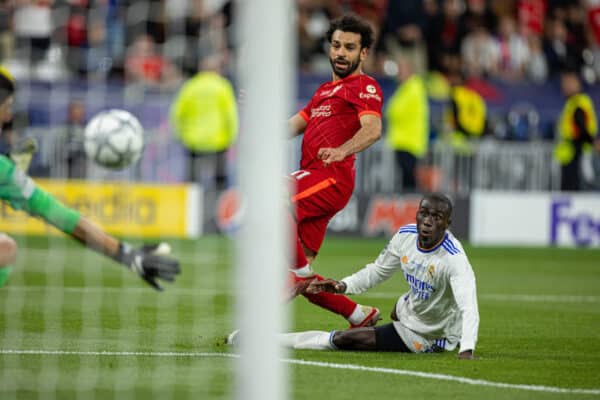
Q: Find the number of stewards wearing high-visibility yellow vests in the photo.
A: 4